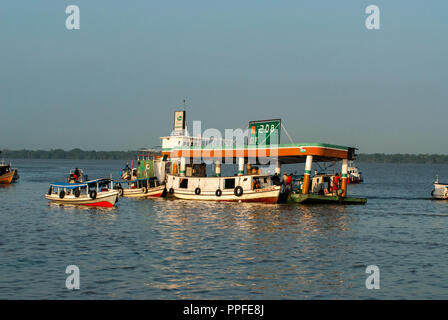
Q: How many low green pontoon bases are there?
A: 1